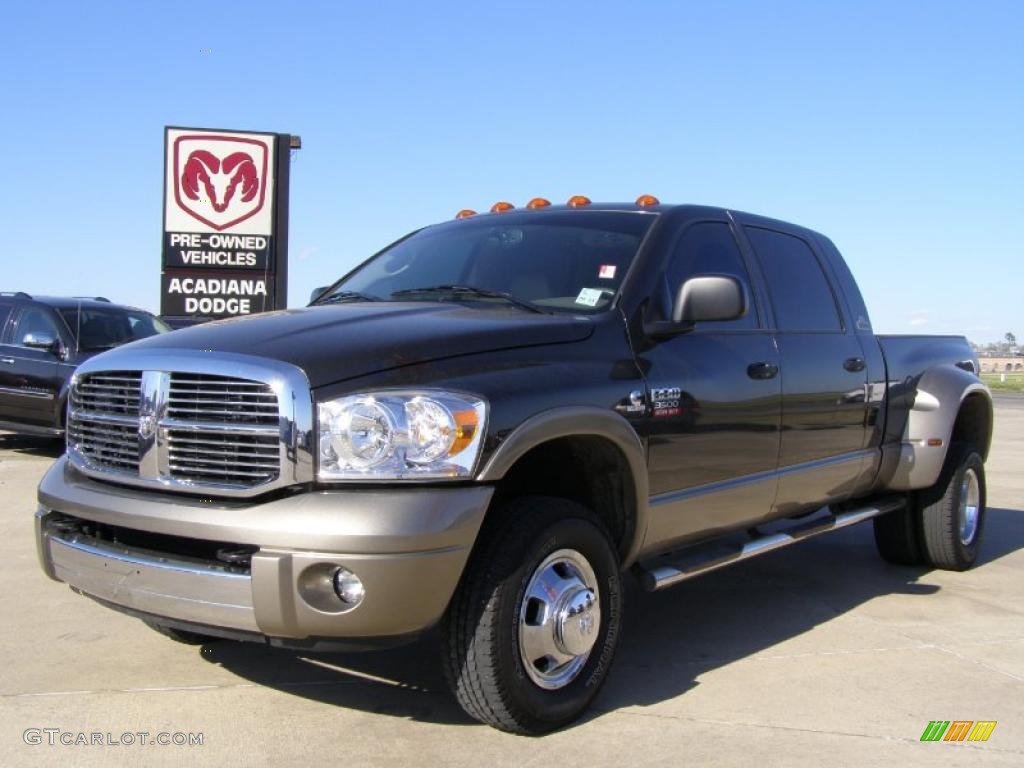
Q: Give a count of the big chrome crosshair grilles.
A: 1